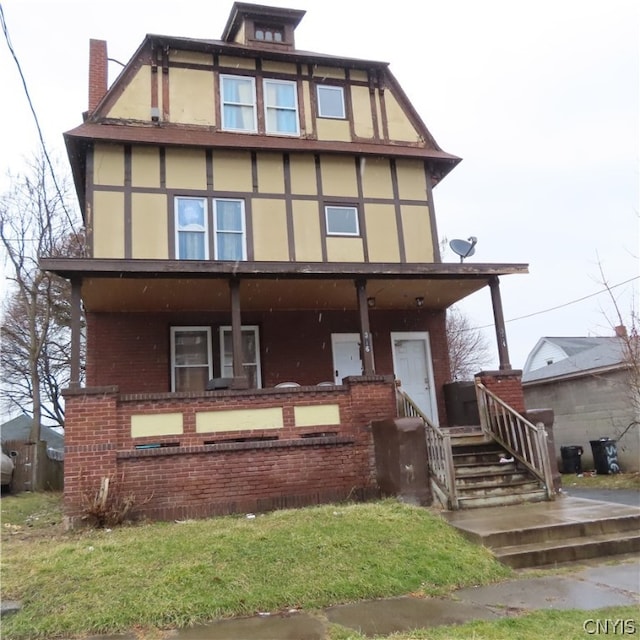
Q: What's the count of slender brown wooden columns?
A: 4